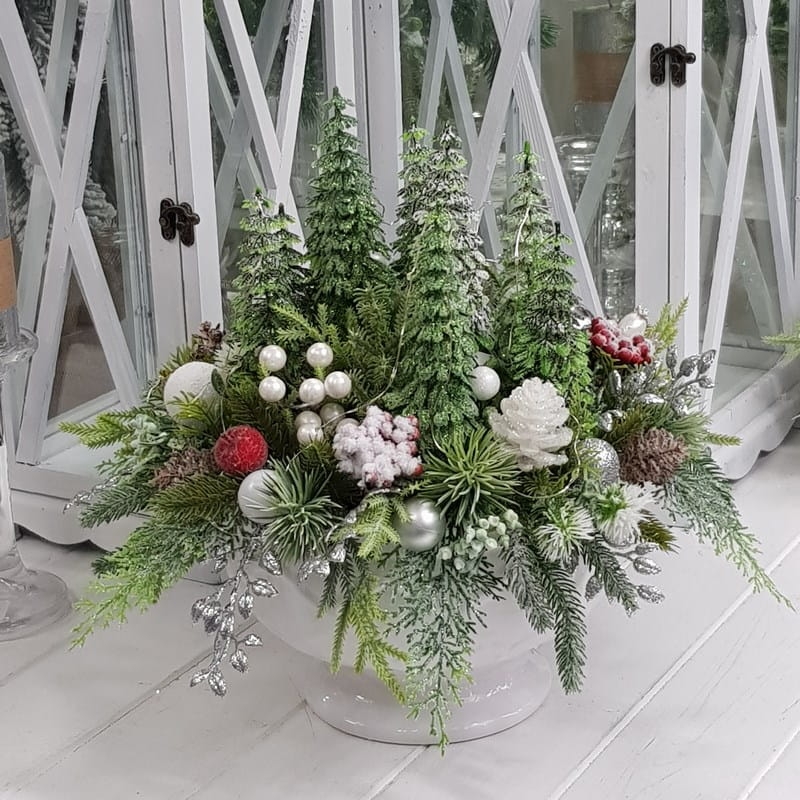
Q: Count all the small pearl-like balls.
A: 9